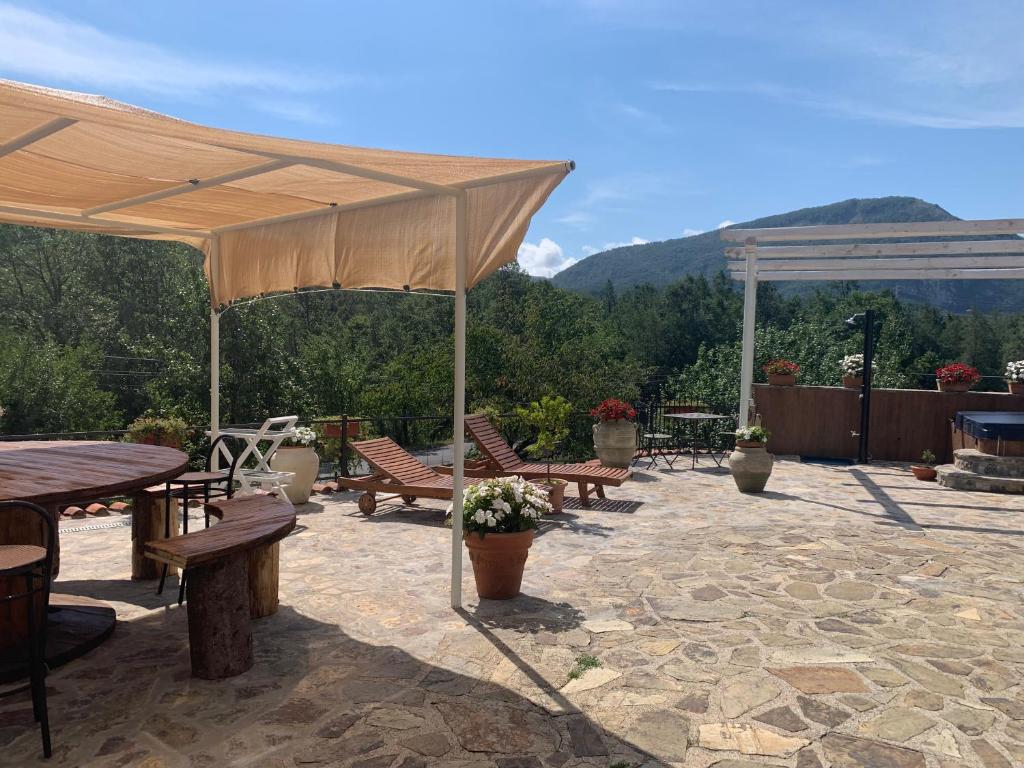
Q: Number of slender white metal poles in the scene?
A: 2